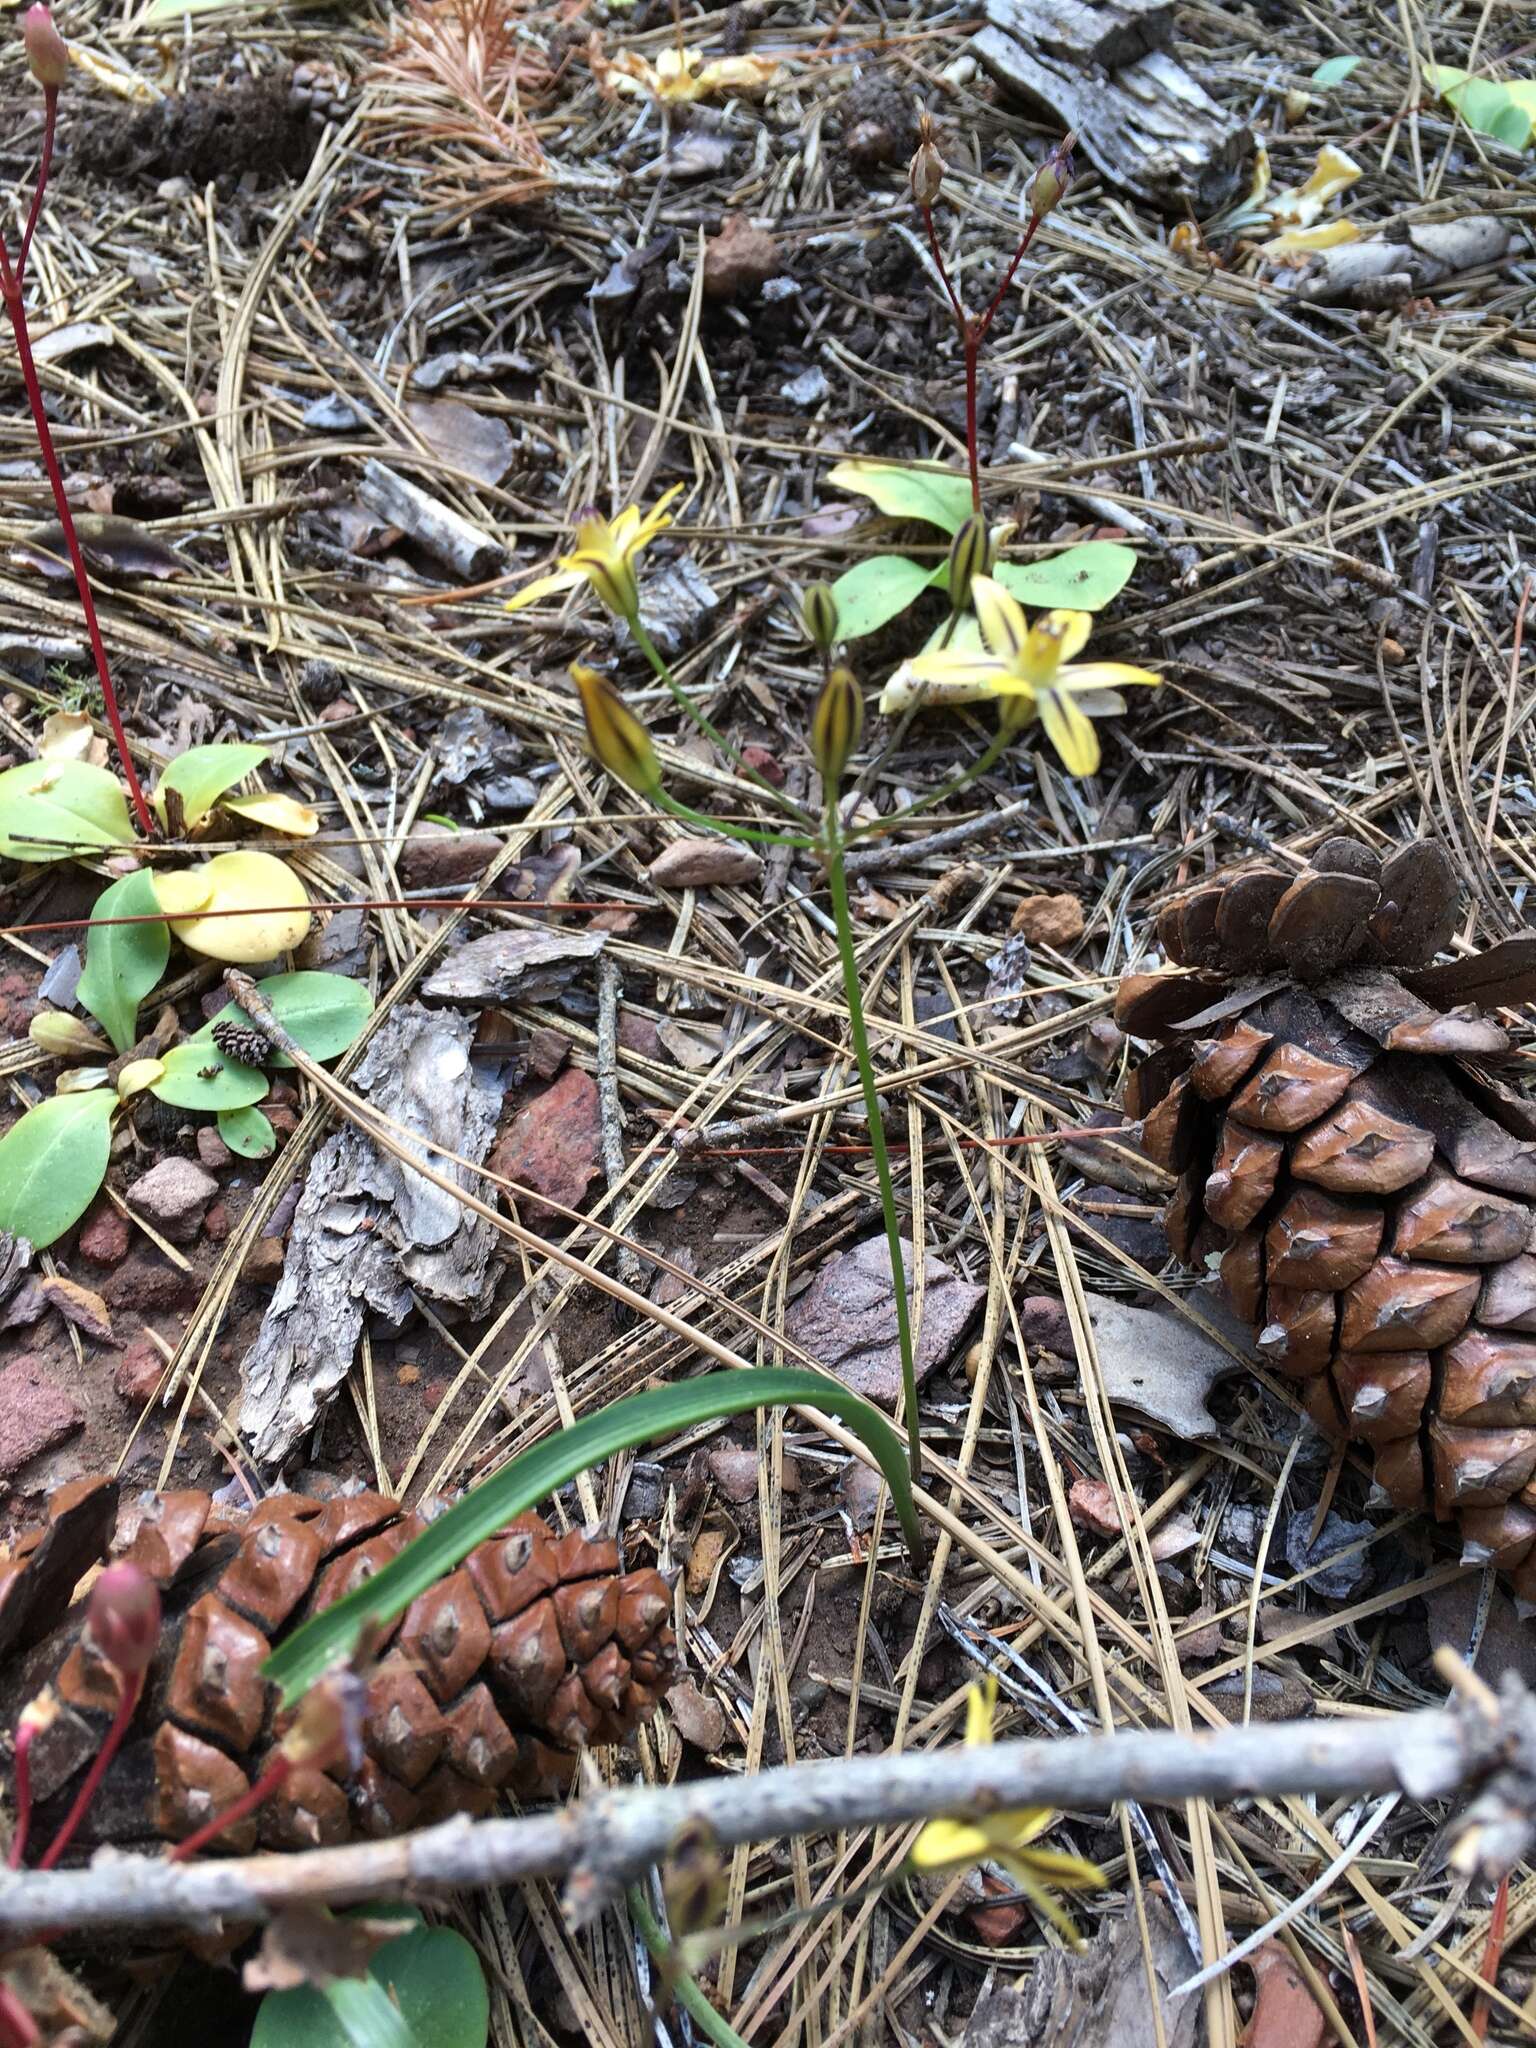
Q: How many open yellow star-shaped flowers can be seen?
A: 3